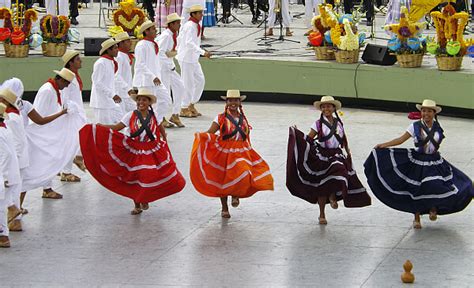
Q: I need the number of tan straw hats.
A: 13